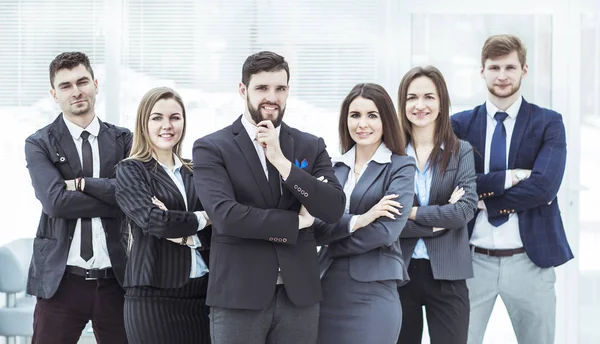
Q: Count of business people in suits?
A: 6